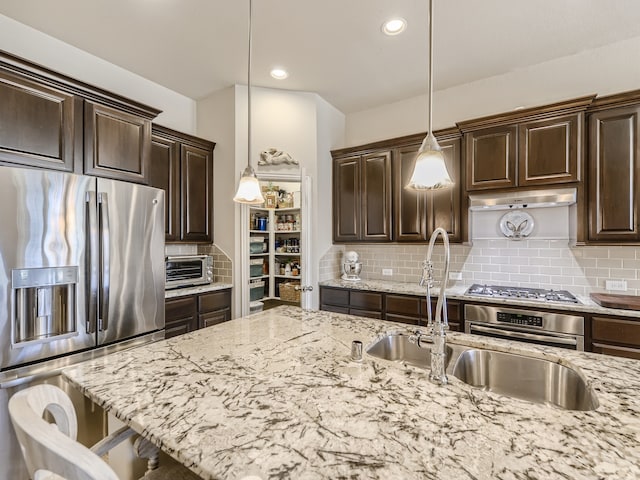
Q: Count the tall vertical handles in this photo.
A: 2